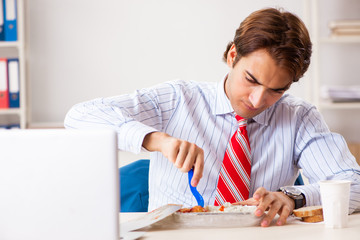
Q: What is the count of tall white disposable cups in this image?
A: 1